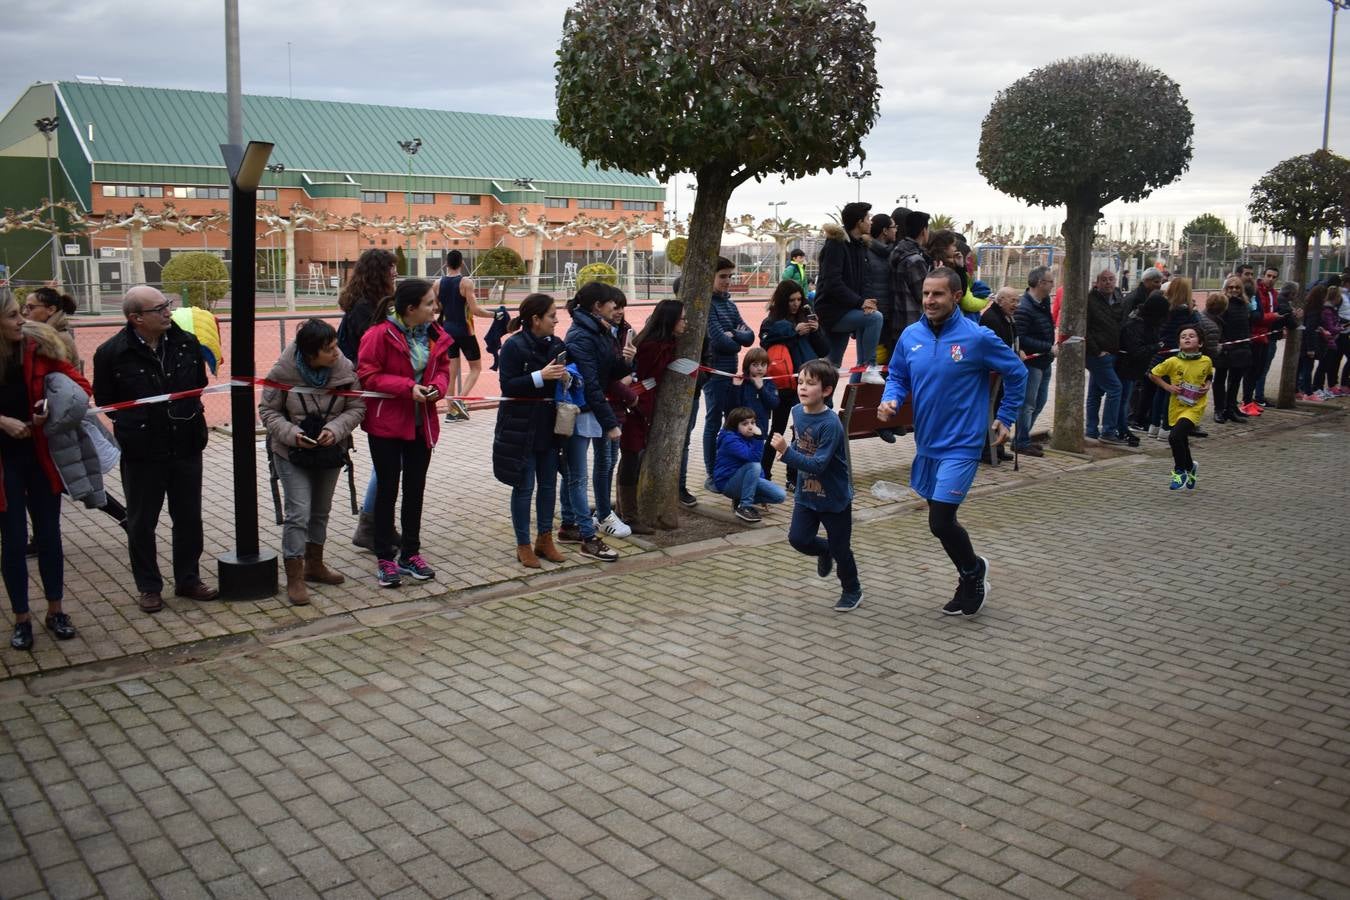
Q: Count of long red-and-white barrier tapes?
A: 1